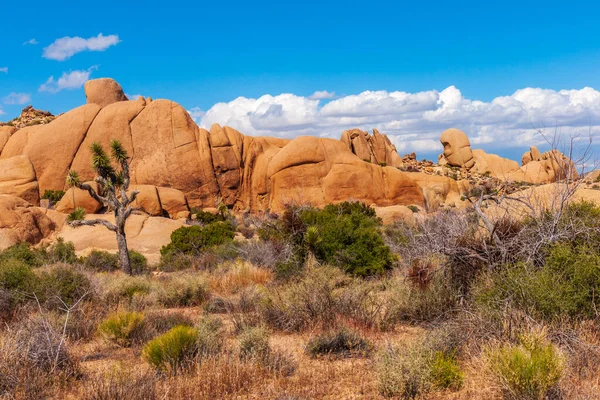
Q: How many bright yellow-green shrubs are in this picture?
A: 4